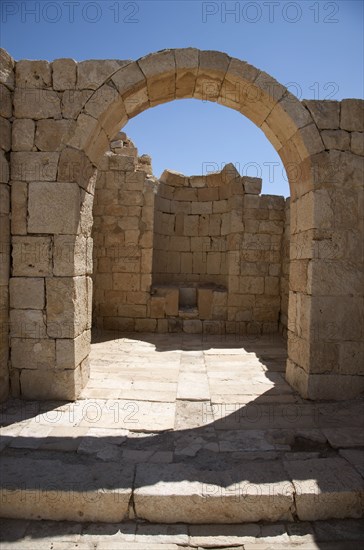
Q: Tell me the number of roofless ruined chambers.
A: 1